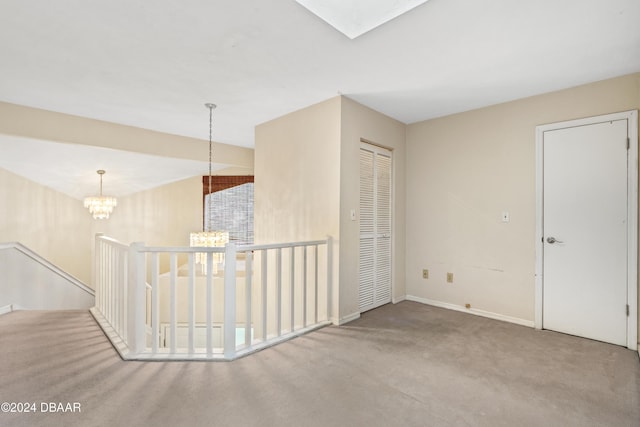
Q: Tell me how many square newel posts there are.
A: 4